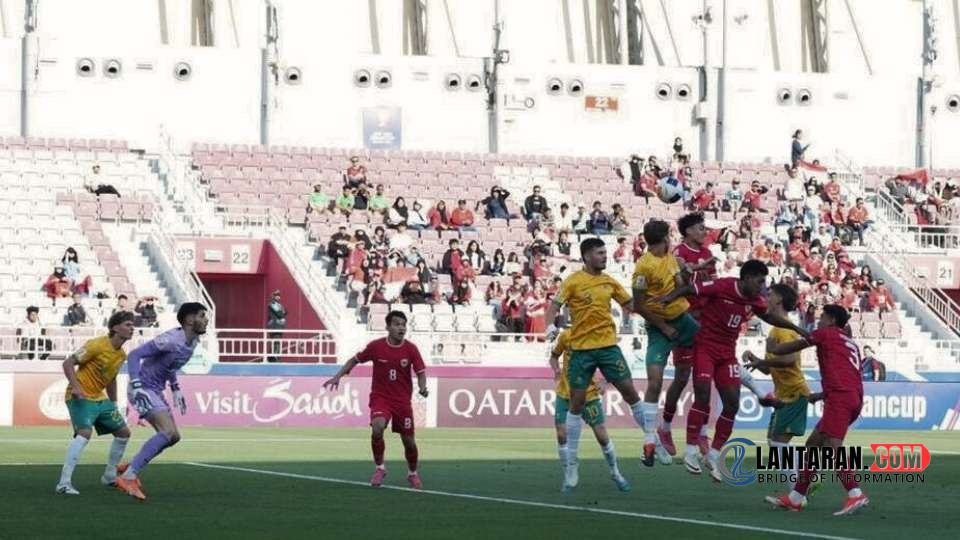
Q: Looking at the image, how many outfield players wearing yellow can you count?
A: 5